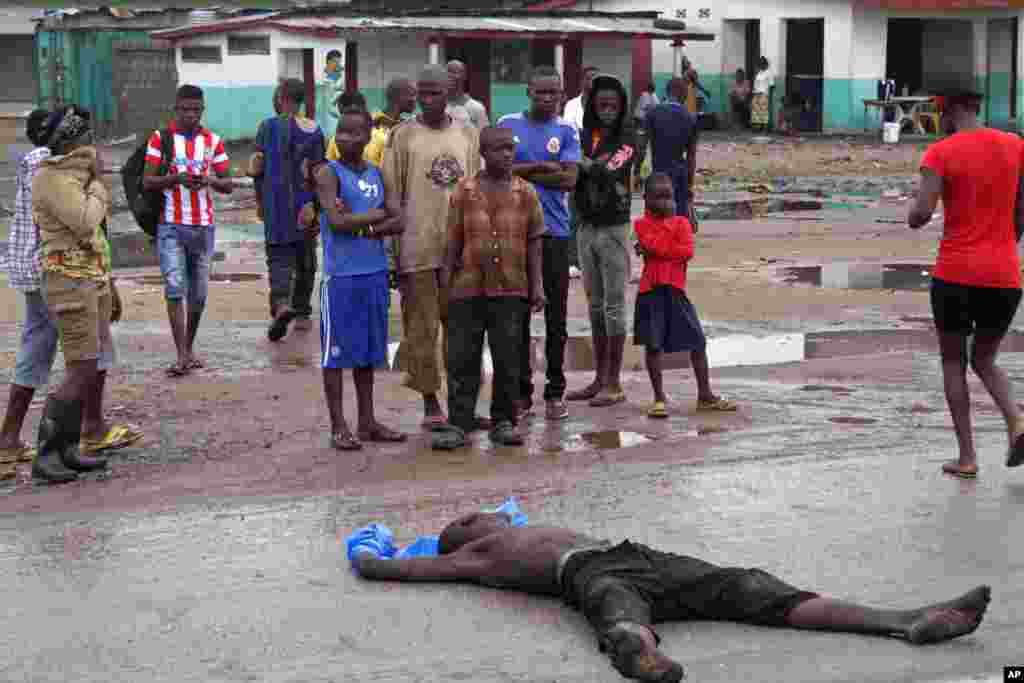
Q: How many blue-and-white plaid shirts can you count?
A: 1